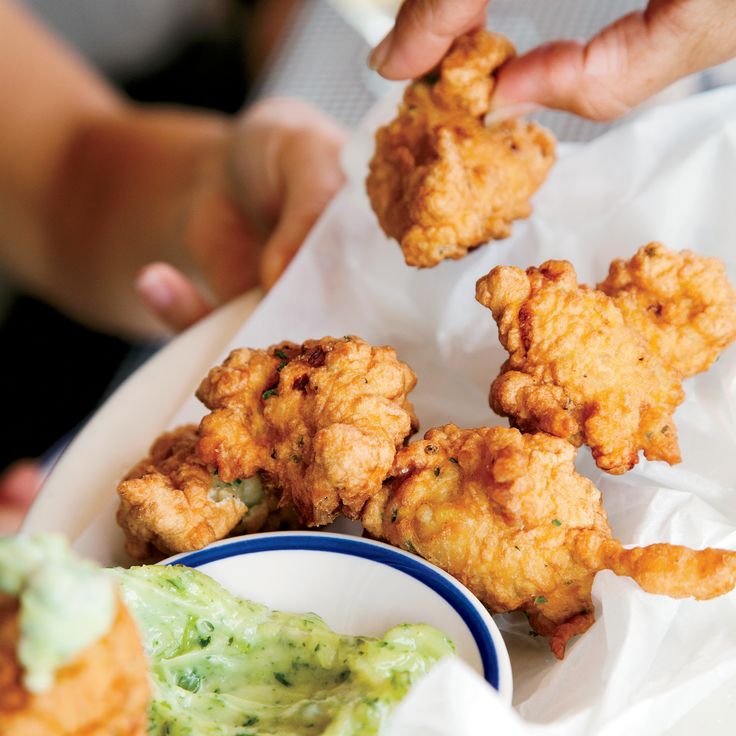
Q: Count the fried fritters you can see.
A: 6